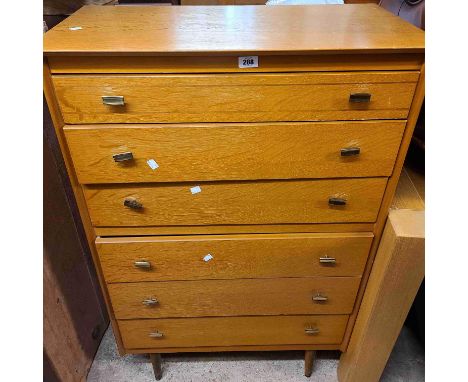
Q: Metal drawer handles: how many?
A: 12